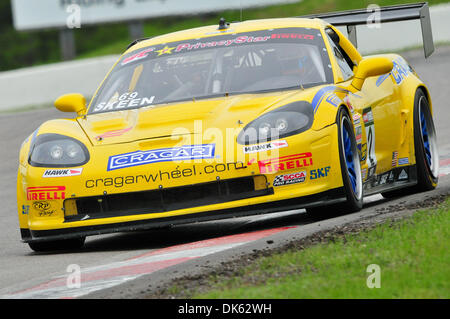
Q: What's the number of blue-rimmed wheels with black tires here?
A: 2